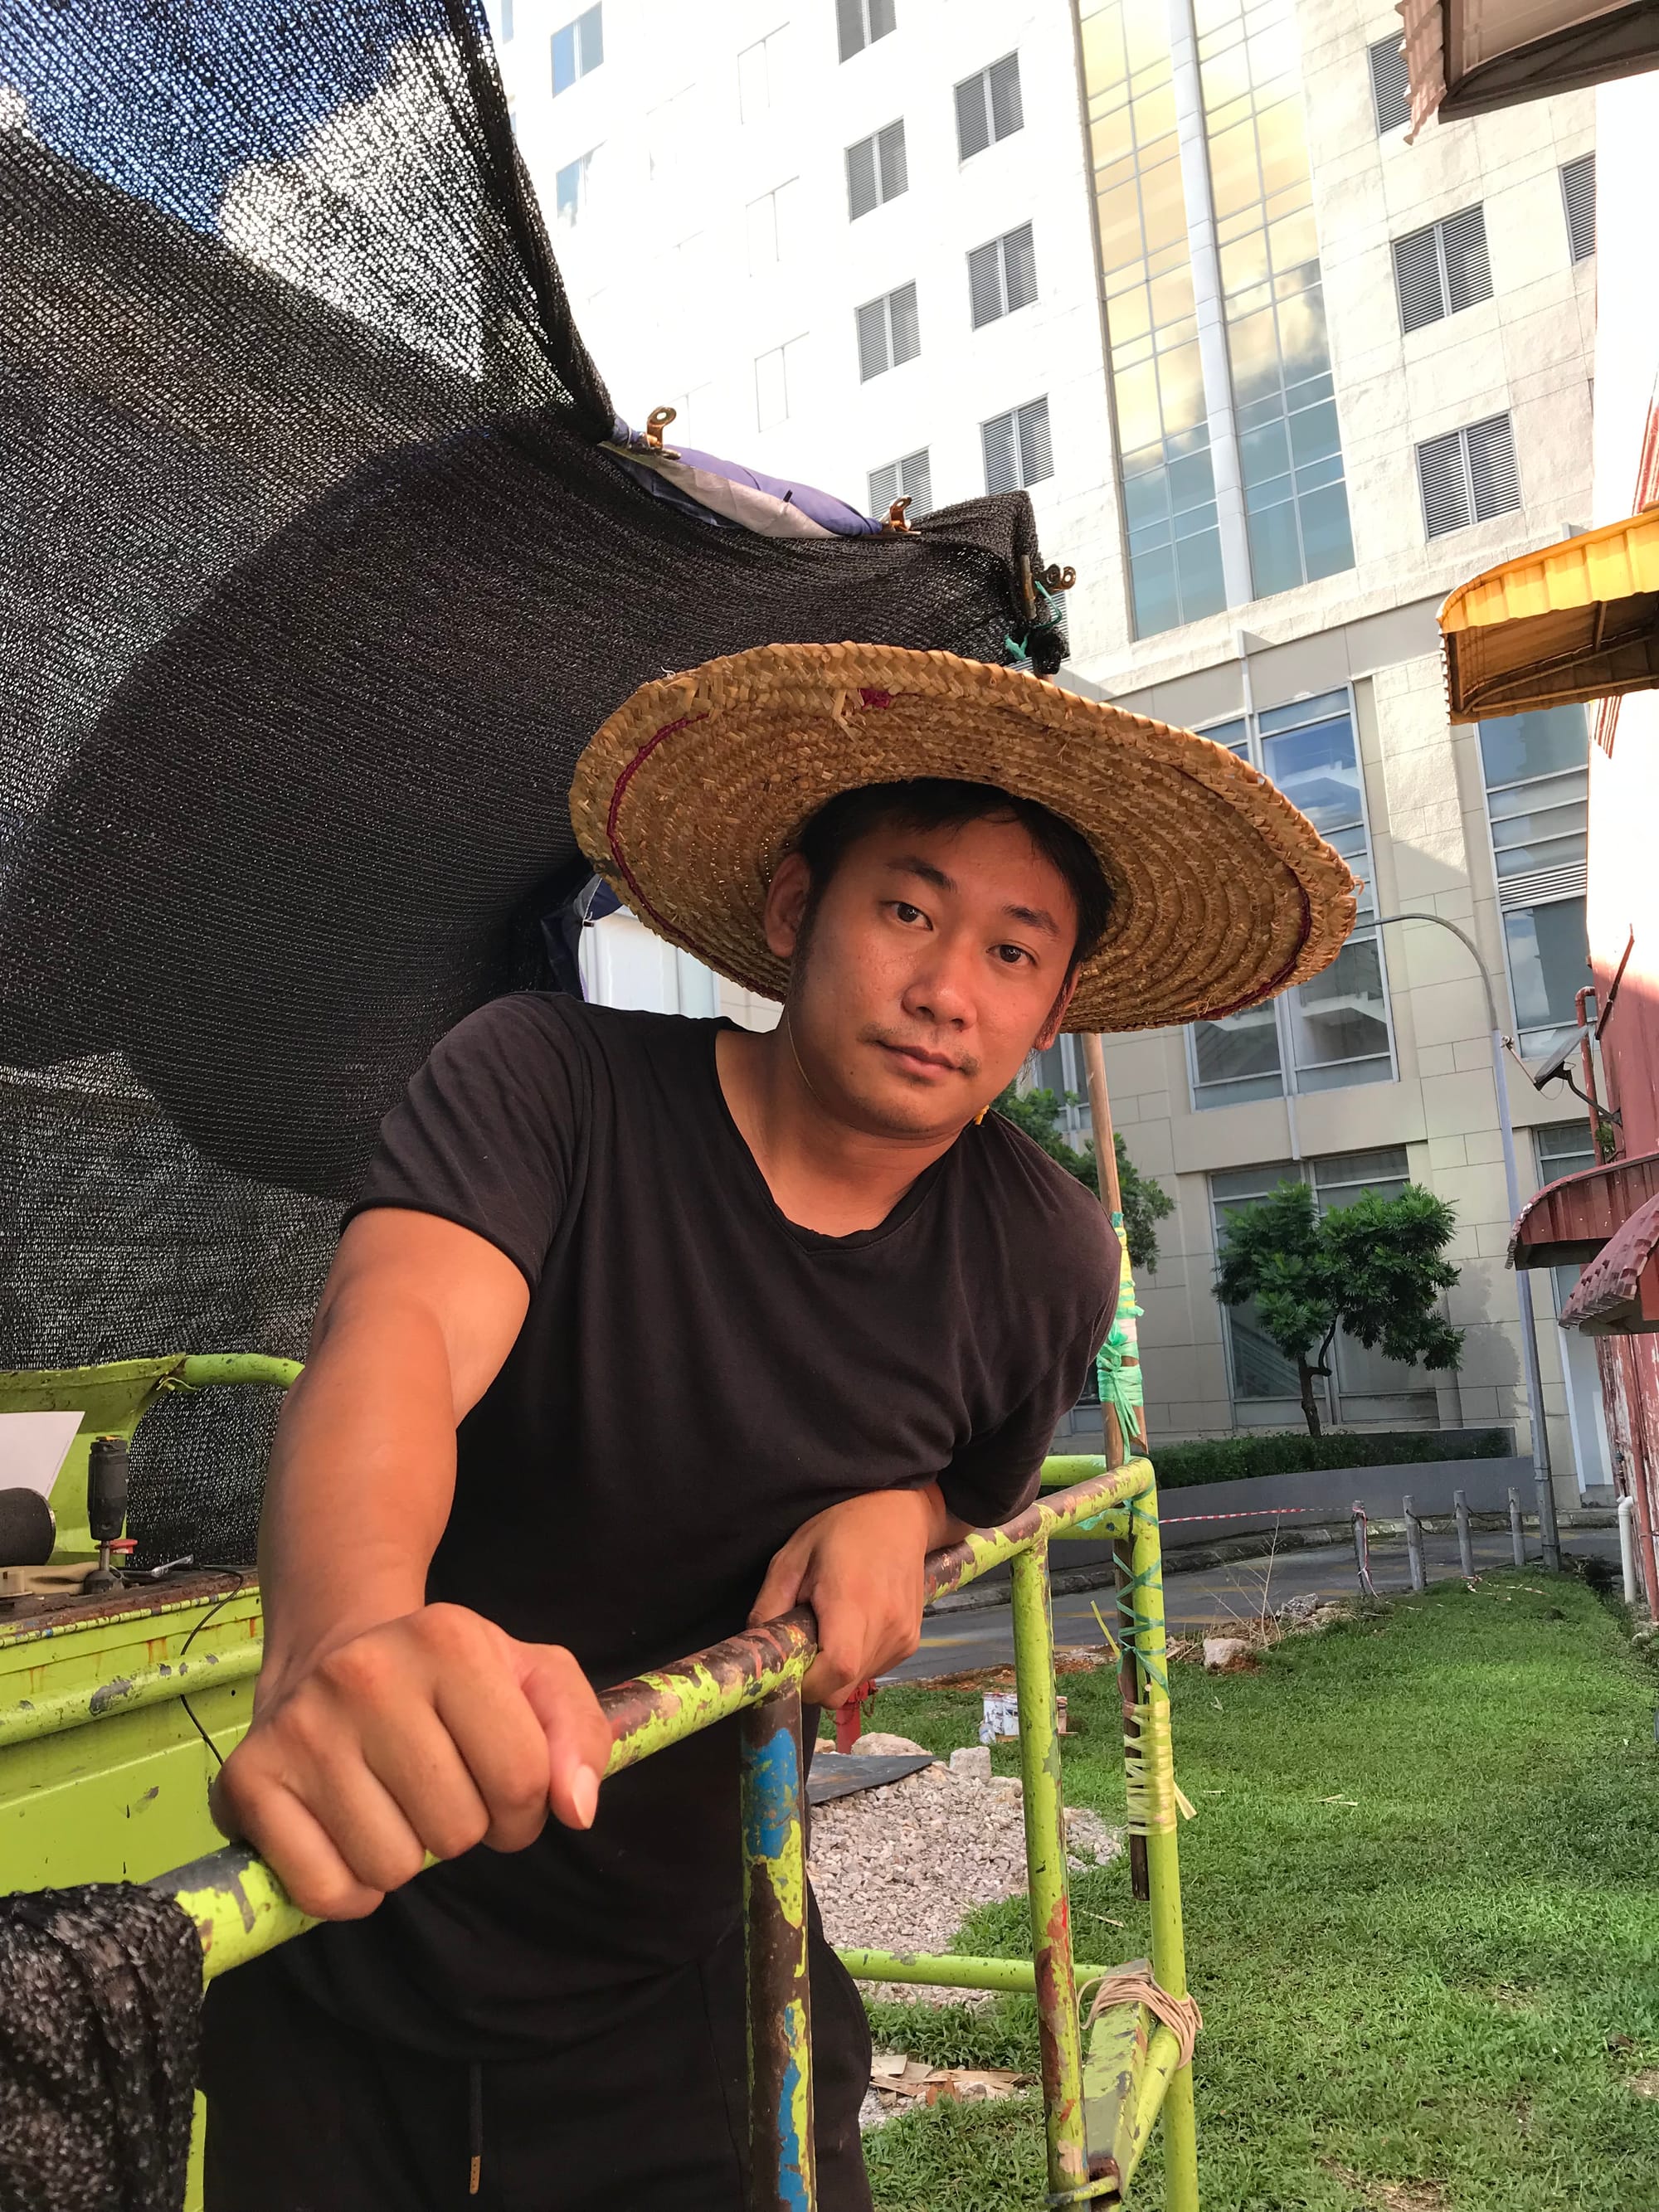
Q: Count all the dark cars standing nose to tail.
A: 0